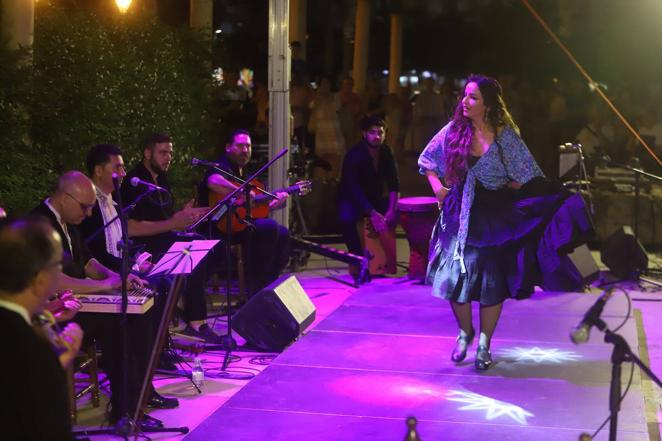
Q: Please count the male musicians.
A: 6